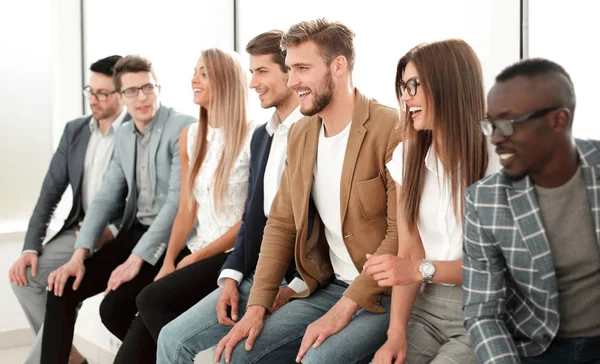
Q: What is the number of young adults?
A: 7